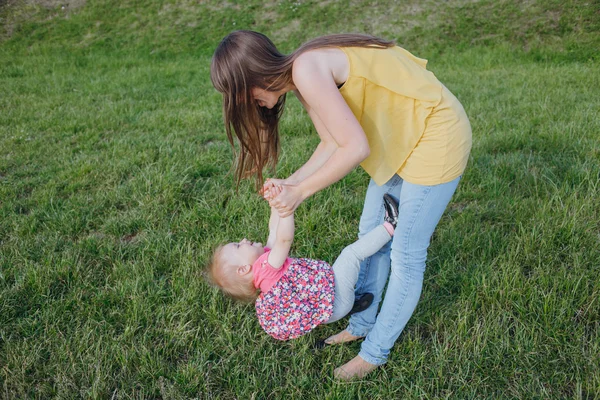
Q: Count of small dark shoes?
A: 2